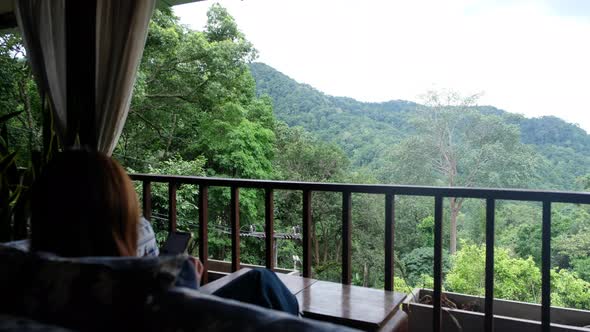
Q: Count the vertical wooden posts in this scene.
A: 11